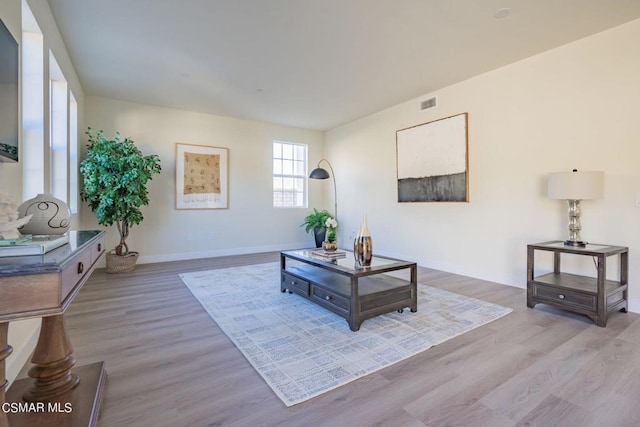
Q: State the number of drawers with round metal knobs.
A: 3